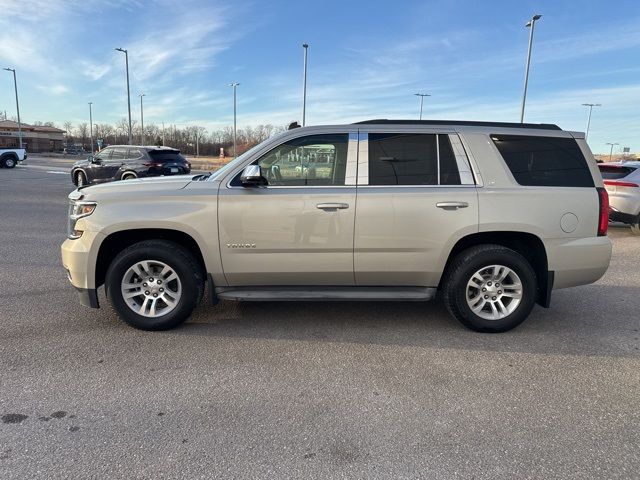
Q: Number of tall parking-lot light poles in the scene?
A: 10